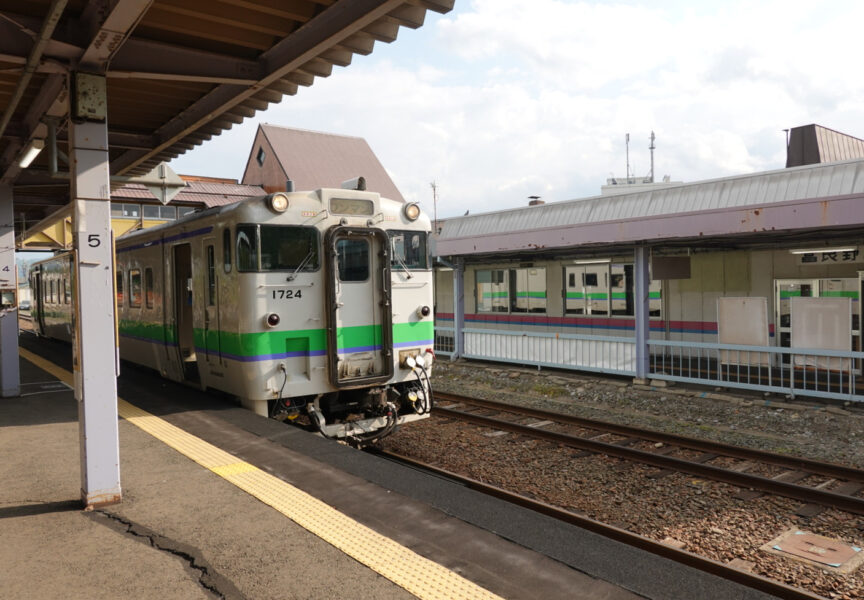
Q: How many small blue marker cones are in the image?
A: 0